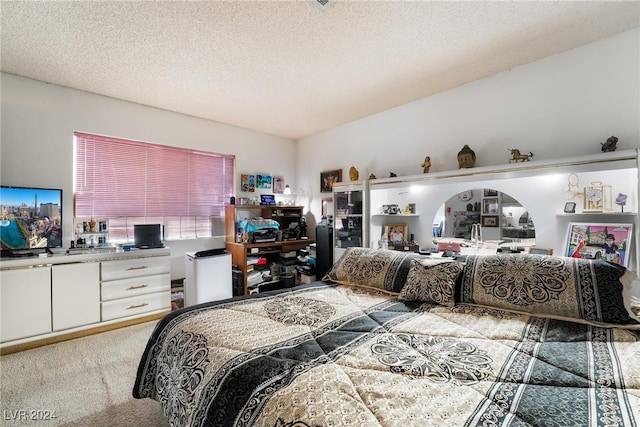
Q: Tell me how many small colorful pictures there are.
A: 3